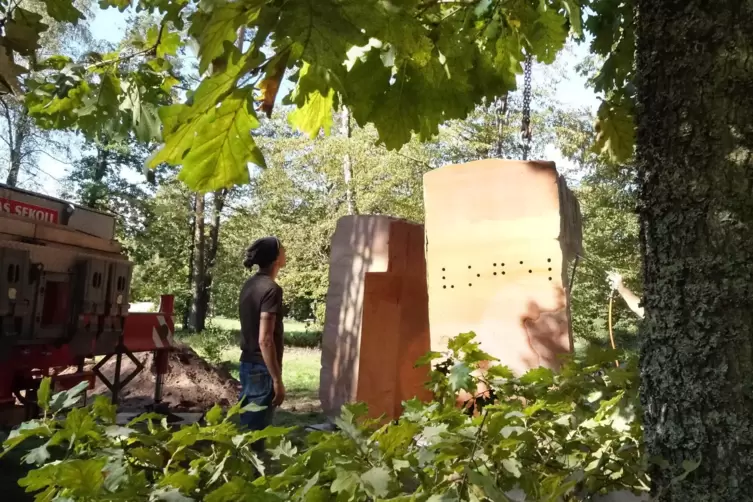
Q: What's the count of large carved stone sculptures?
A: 2